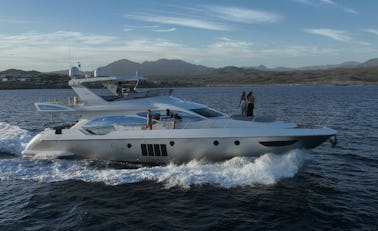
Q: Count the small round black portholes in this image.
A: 4